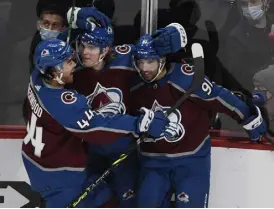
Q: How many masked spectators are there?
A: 3